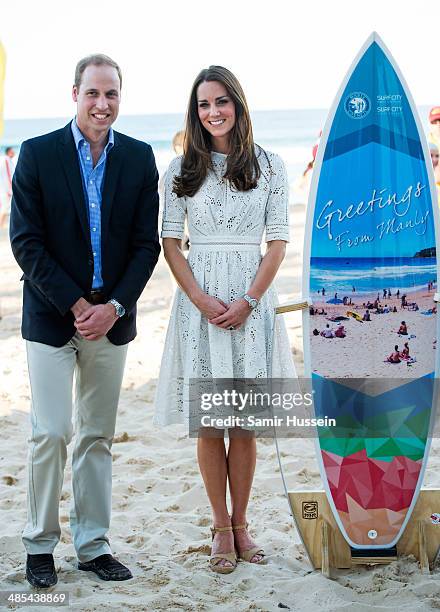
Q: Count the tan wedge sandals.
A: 2